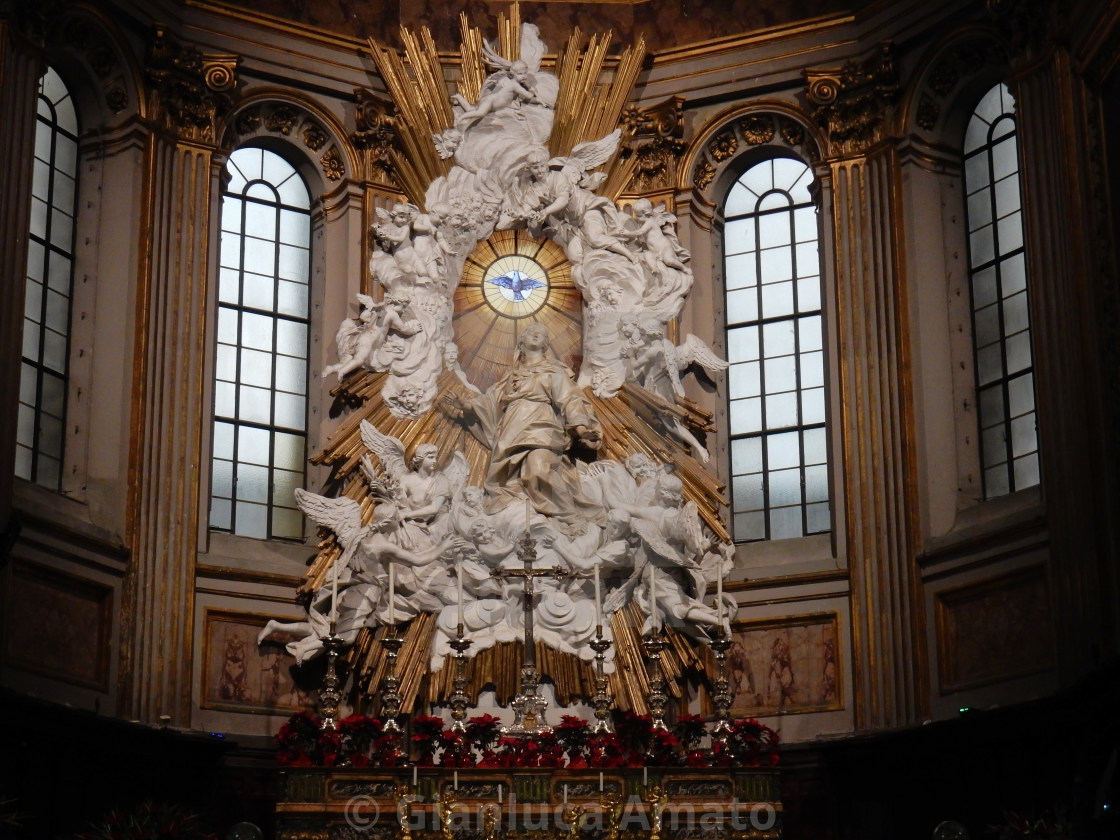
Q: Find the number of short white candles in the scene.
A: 6